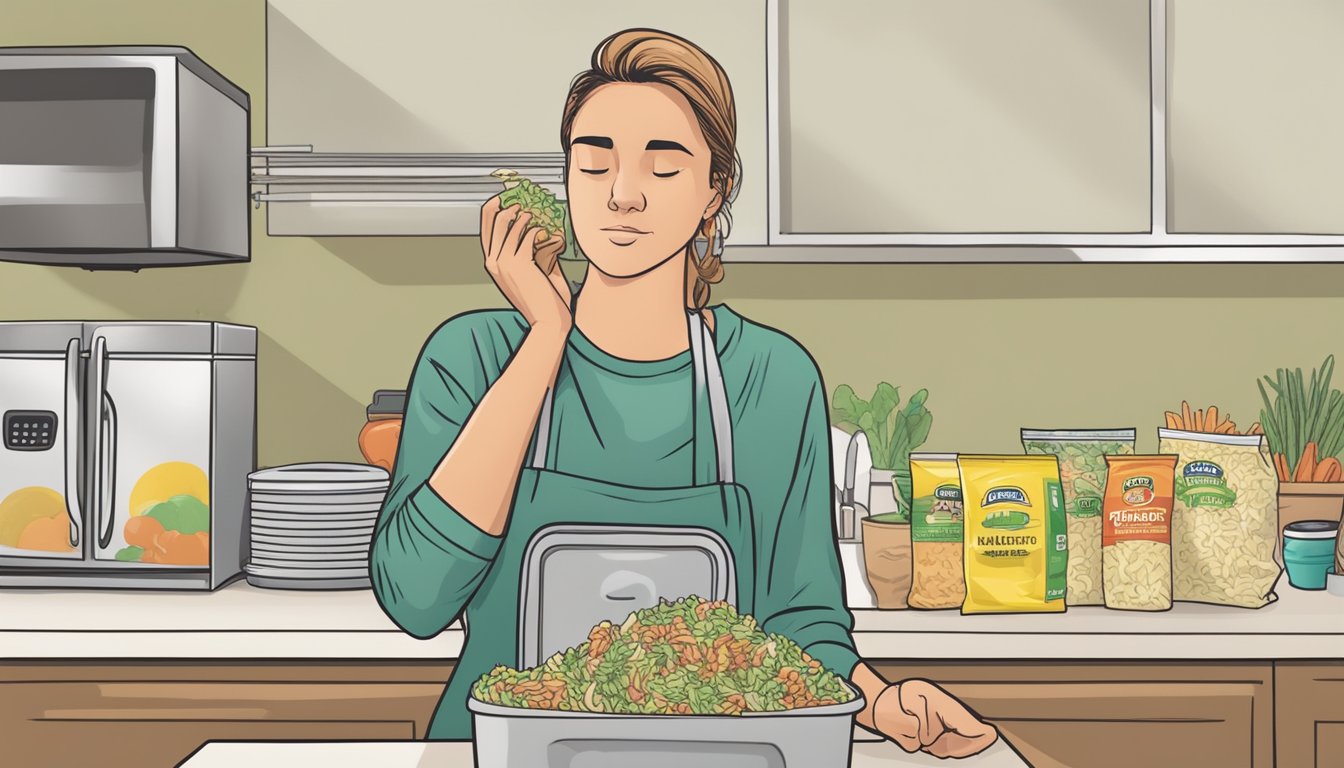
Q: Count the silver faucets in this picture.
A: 1